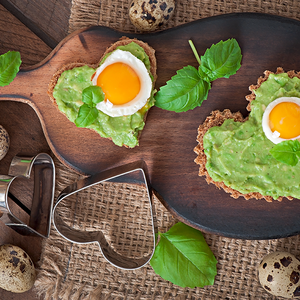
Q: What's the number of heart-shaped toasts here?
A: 2